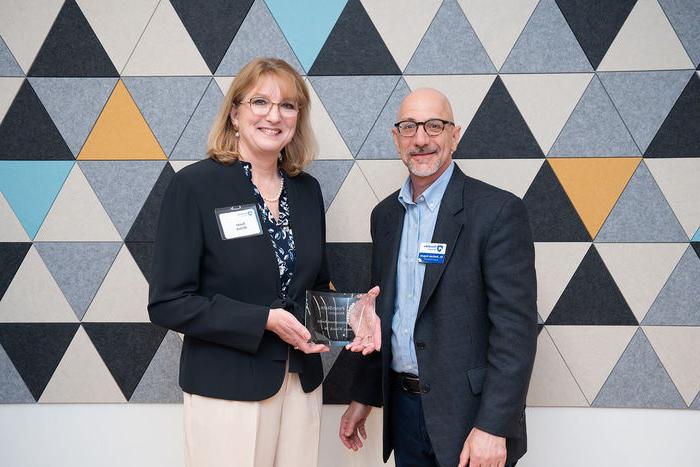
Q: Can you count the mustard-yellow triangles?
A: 2